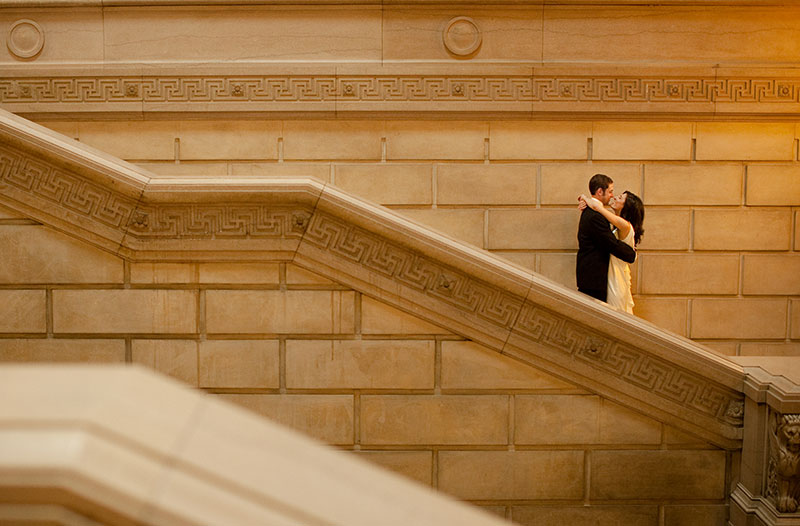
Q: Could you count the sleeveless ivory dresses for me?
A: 1